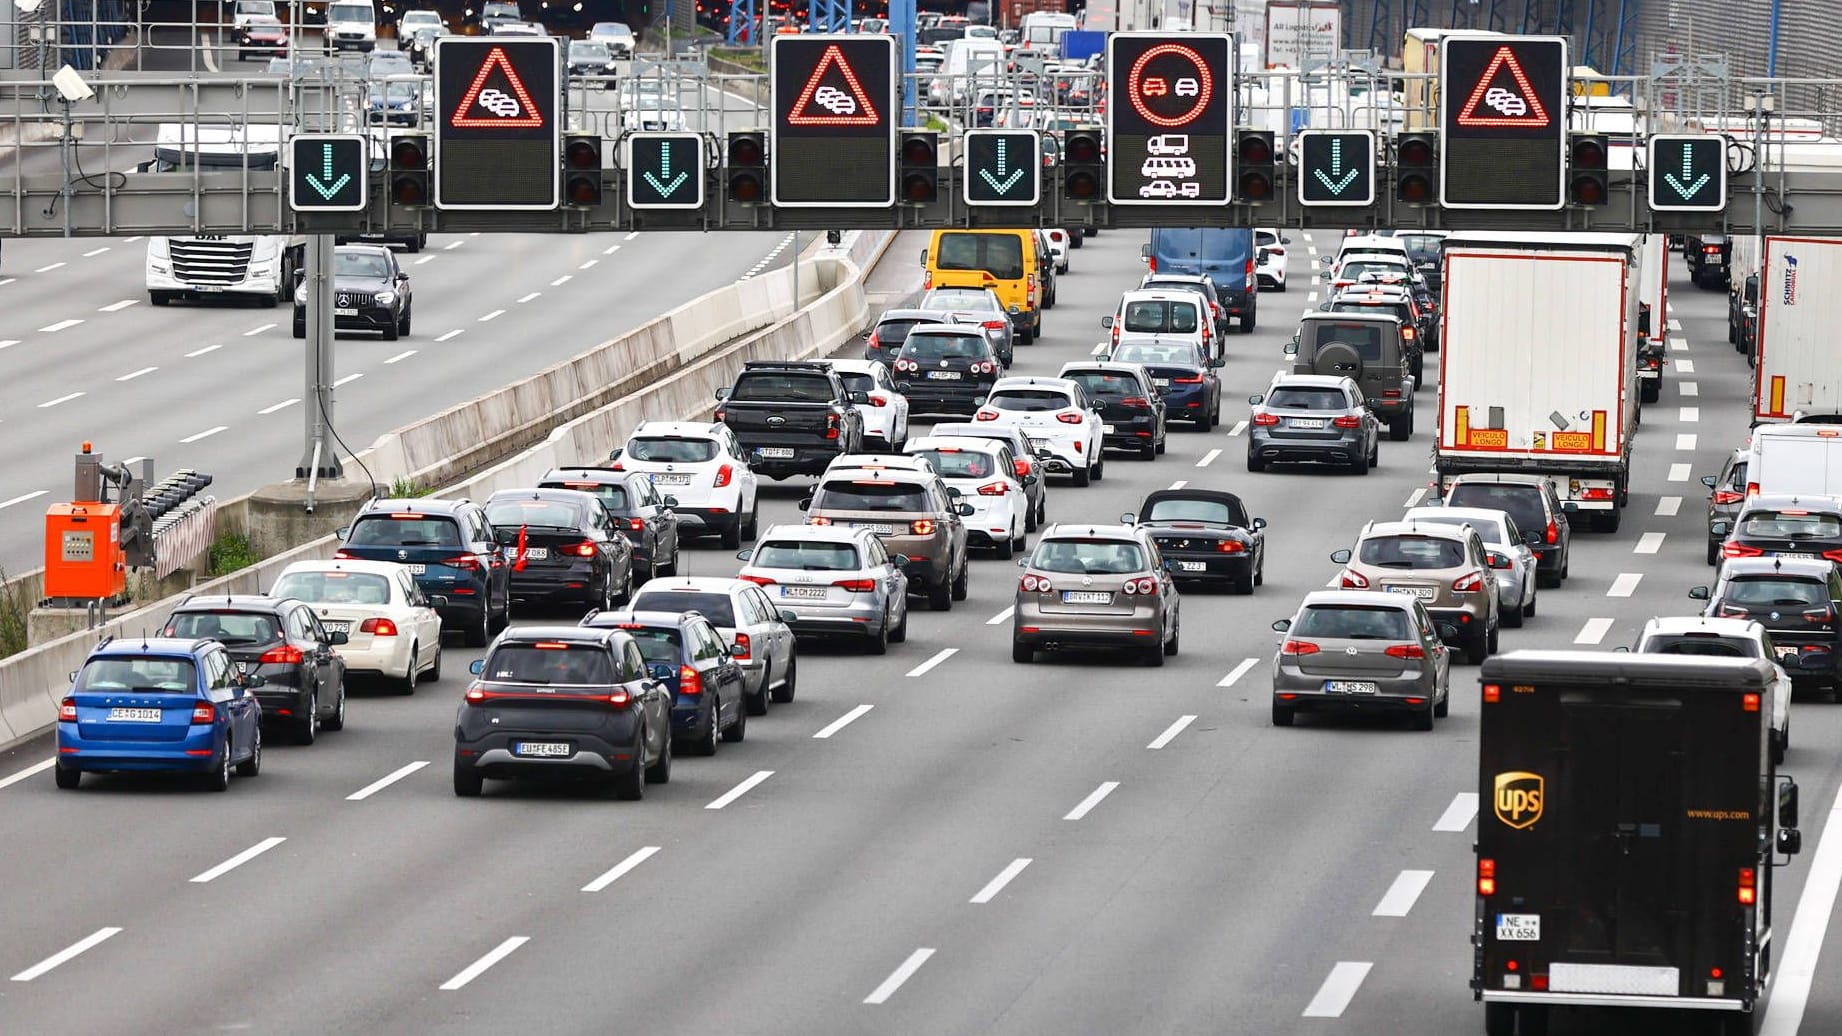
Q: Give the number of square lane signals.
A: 5